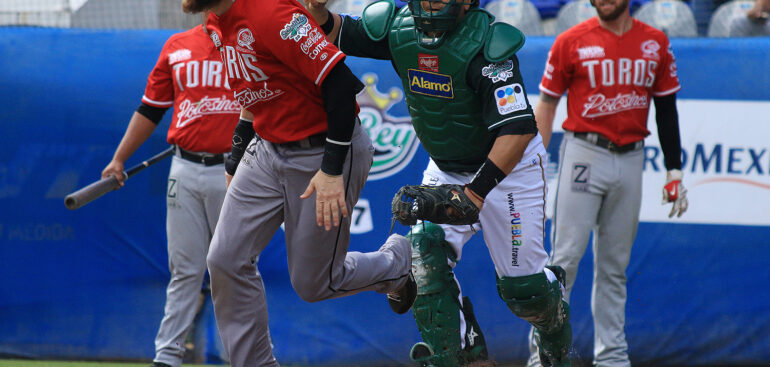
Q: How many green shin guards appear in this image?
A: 2